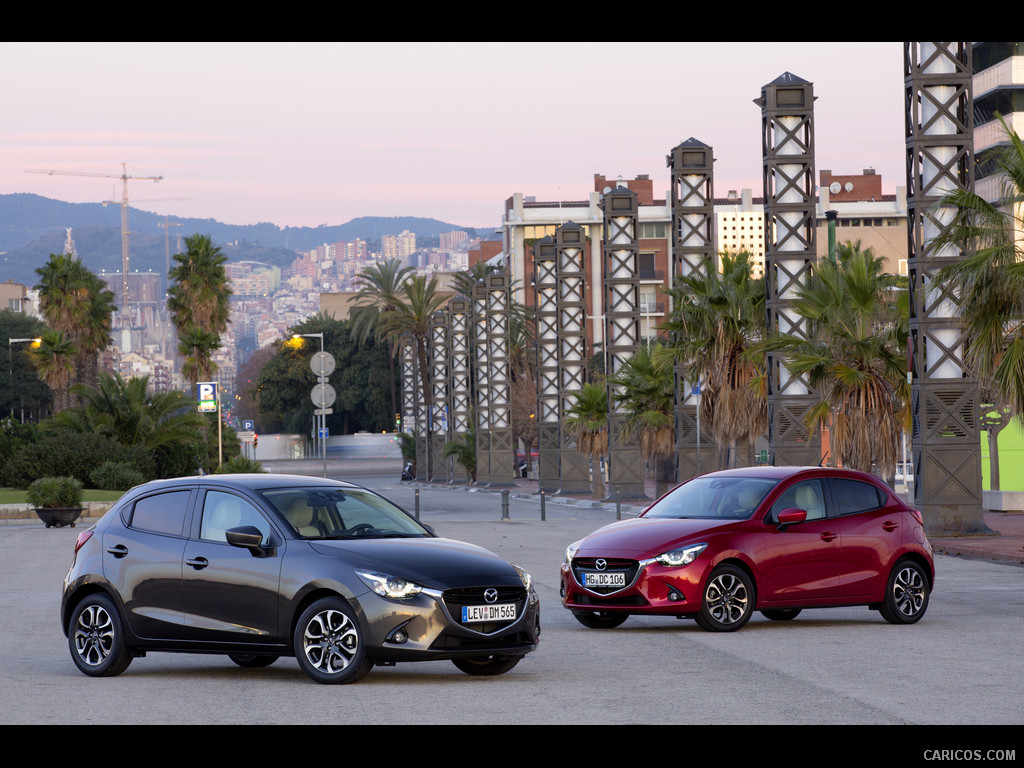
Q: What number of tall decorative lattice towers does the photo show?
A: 12